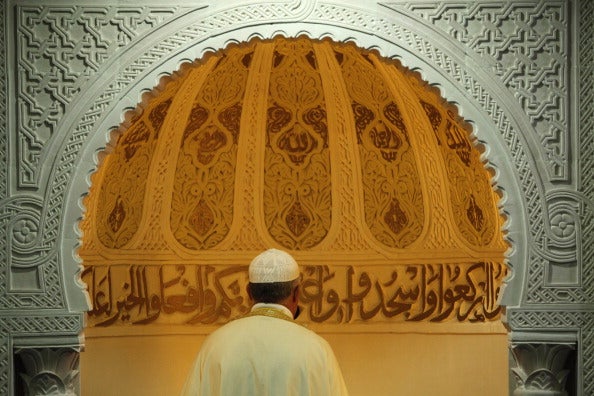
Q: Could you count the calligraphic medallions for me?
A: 5